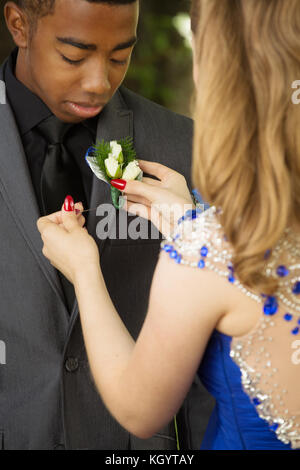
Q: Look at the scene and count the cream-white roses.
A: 3